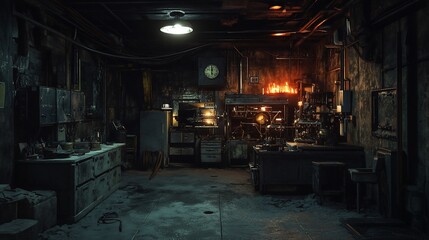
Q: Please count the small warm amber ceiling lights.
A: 2